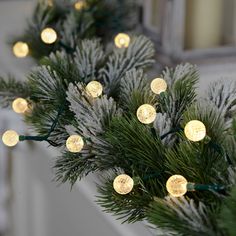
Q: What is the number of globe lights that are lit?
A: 12